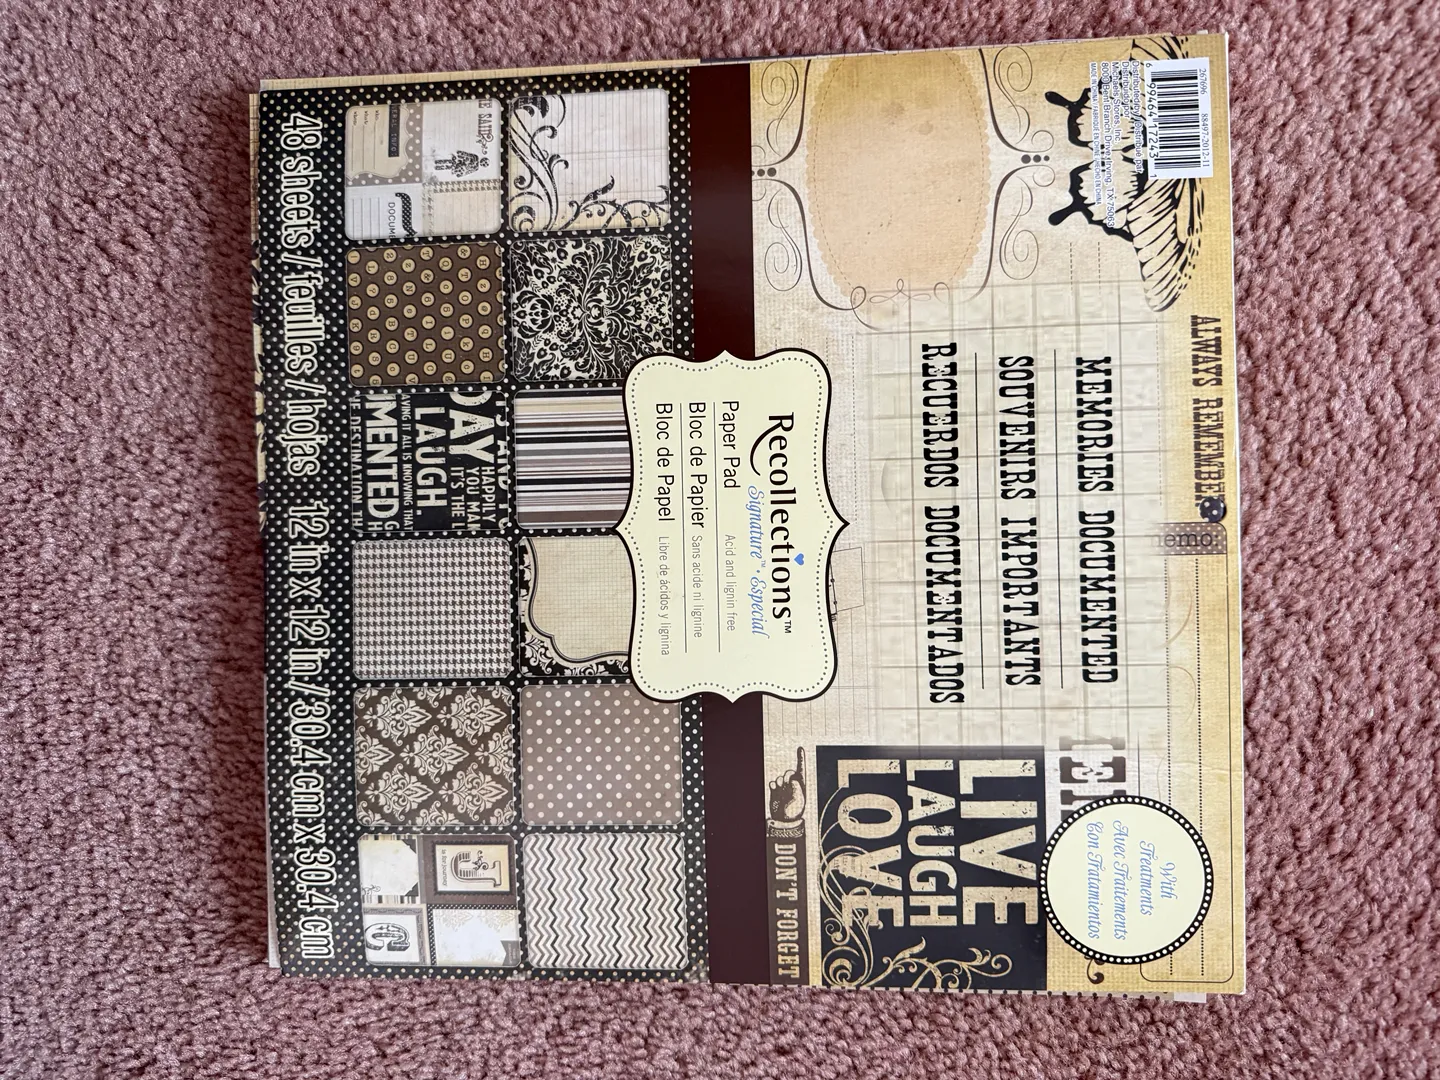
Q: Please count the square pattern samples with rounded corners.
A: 12